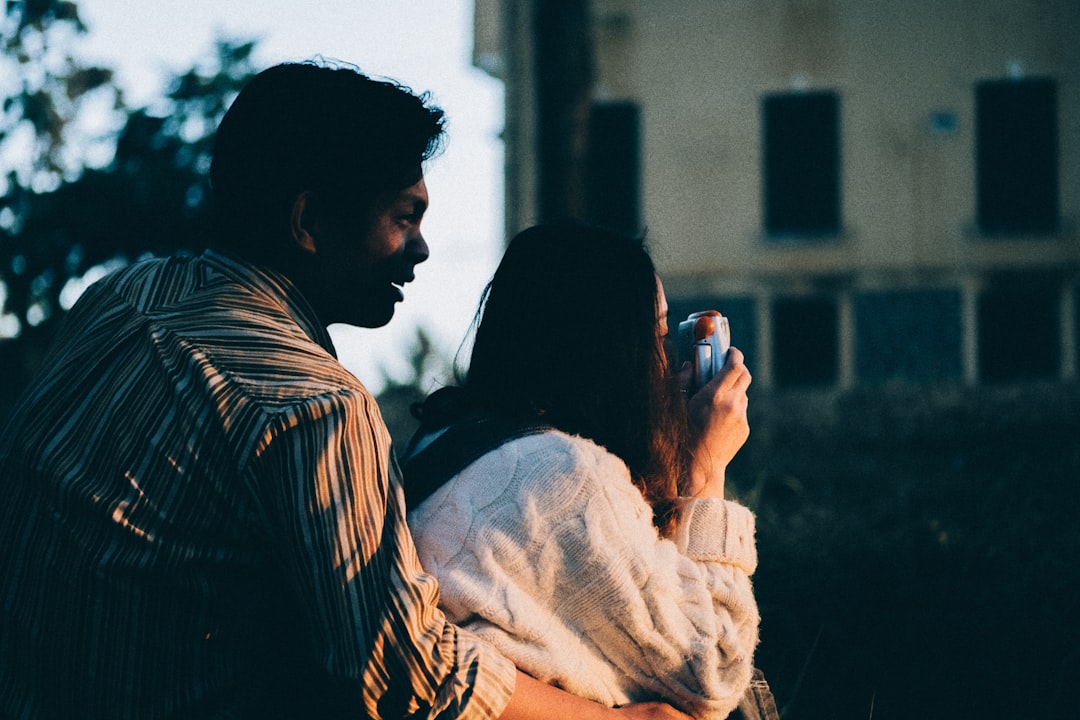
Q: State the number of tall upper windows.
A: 3